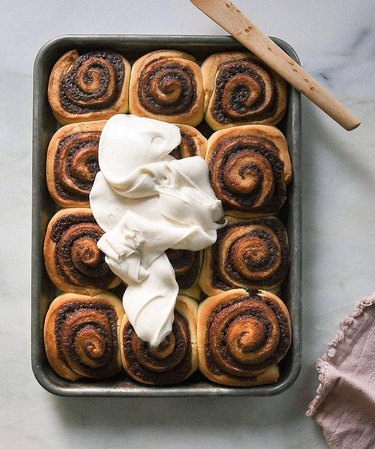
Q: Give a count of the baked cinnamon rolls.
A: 12